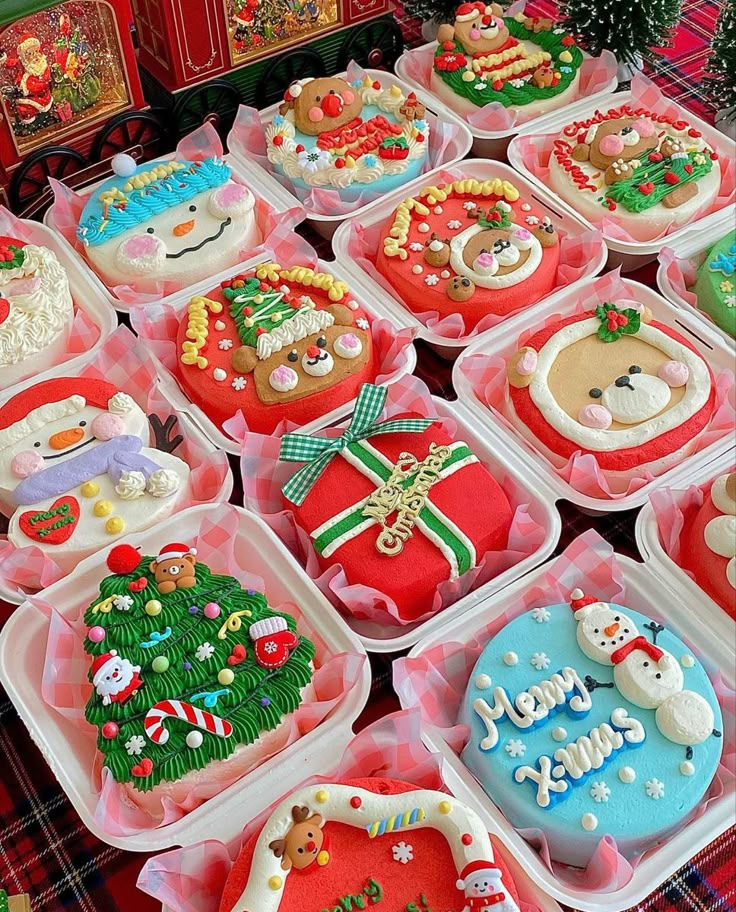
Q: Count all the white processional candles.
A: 0